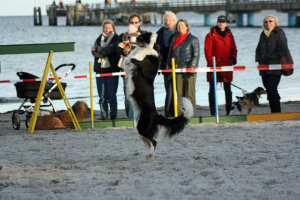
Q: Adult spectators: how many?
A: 6